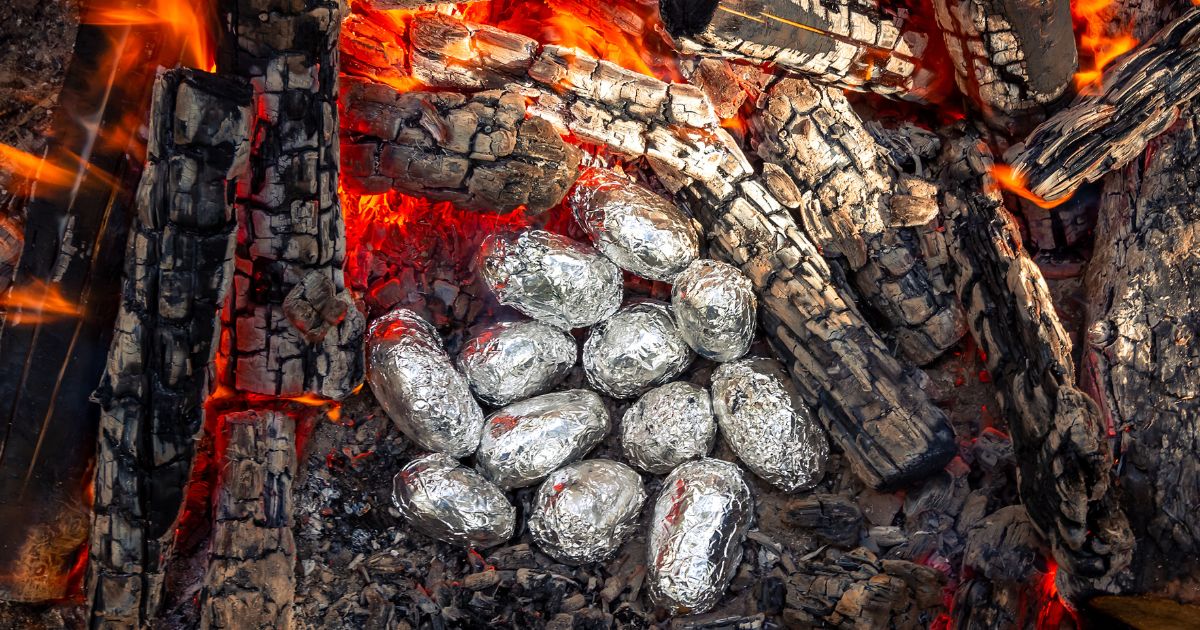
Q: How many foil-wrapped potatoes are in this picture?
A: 12